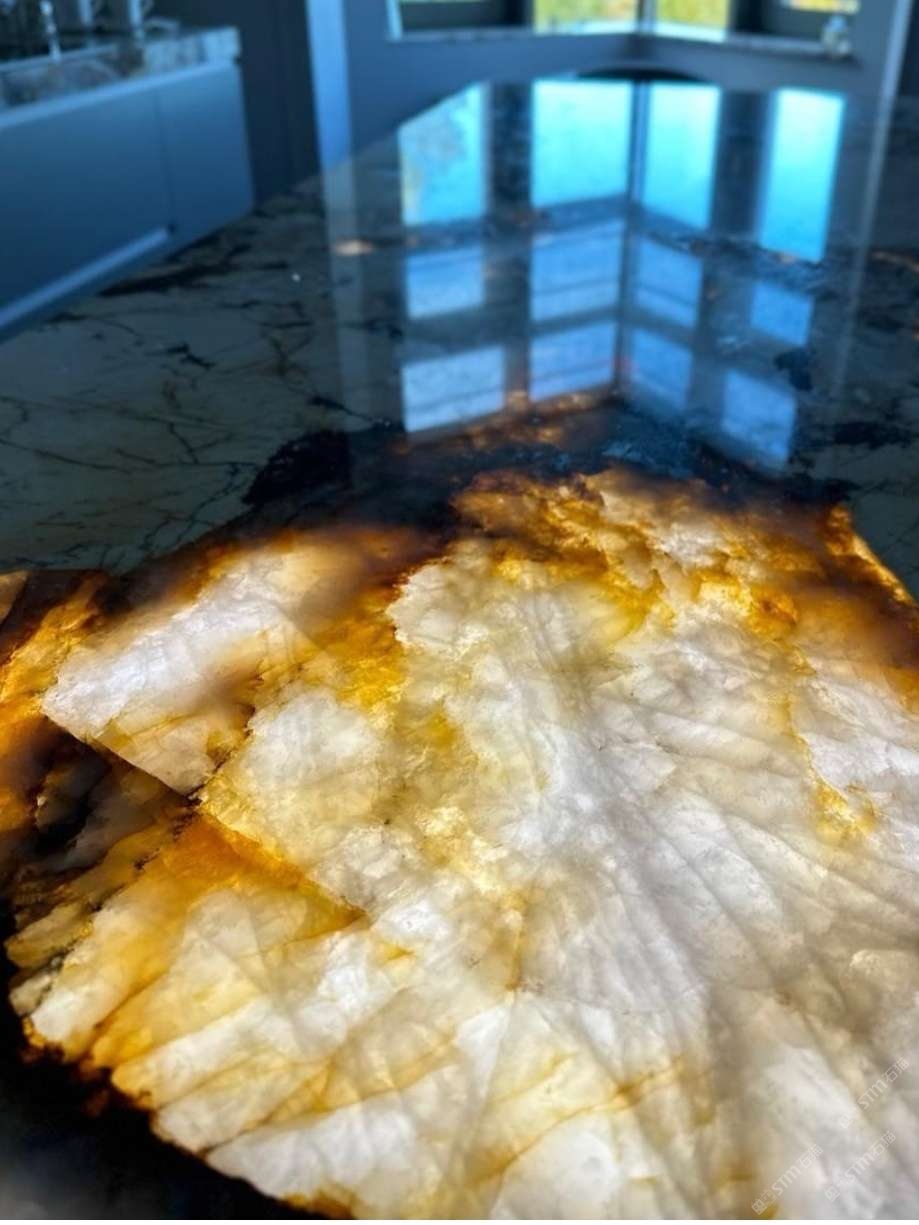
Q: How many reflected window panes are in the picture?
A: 12